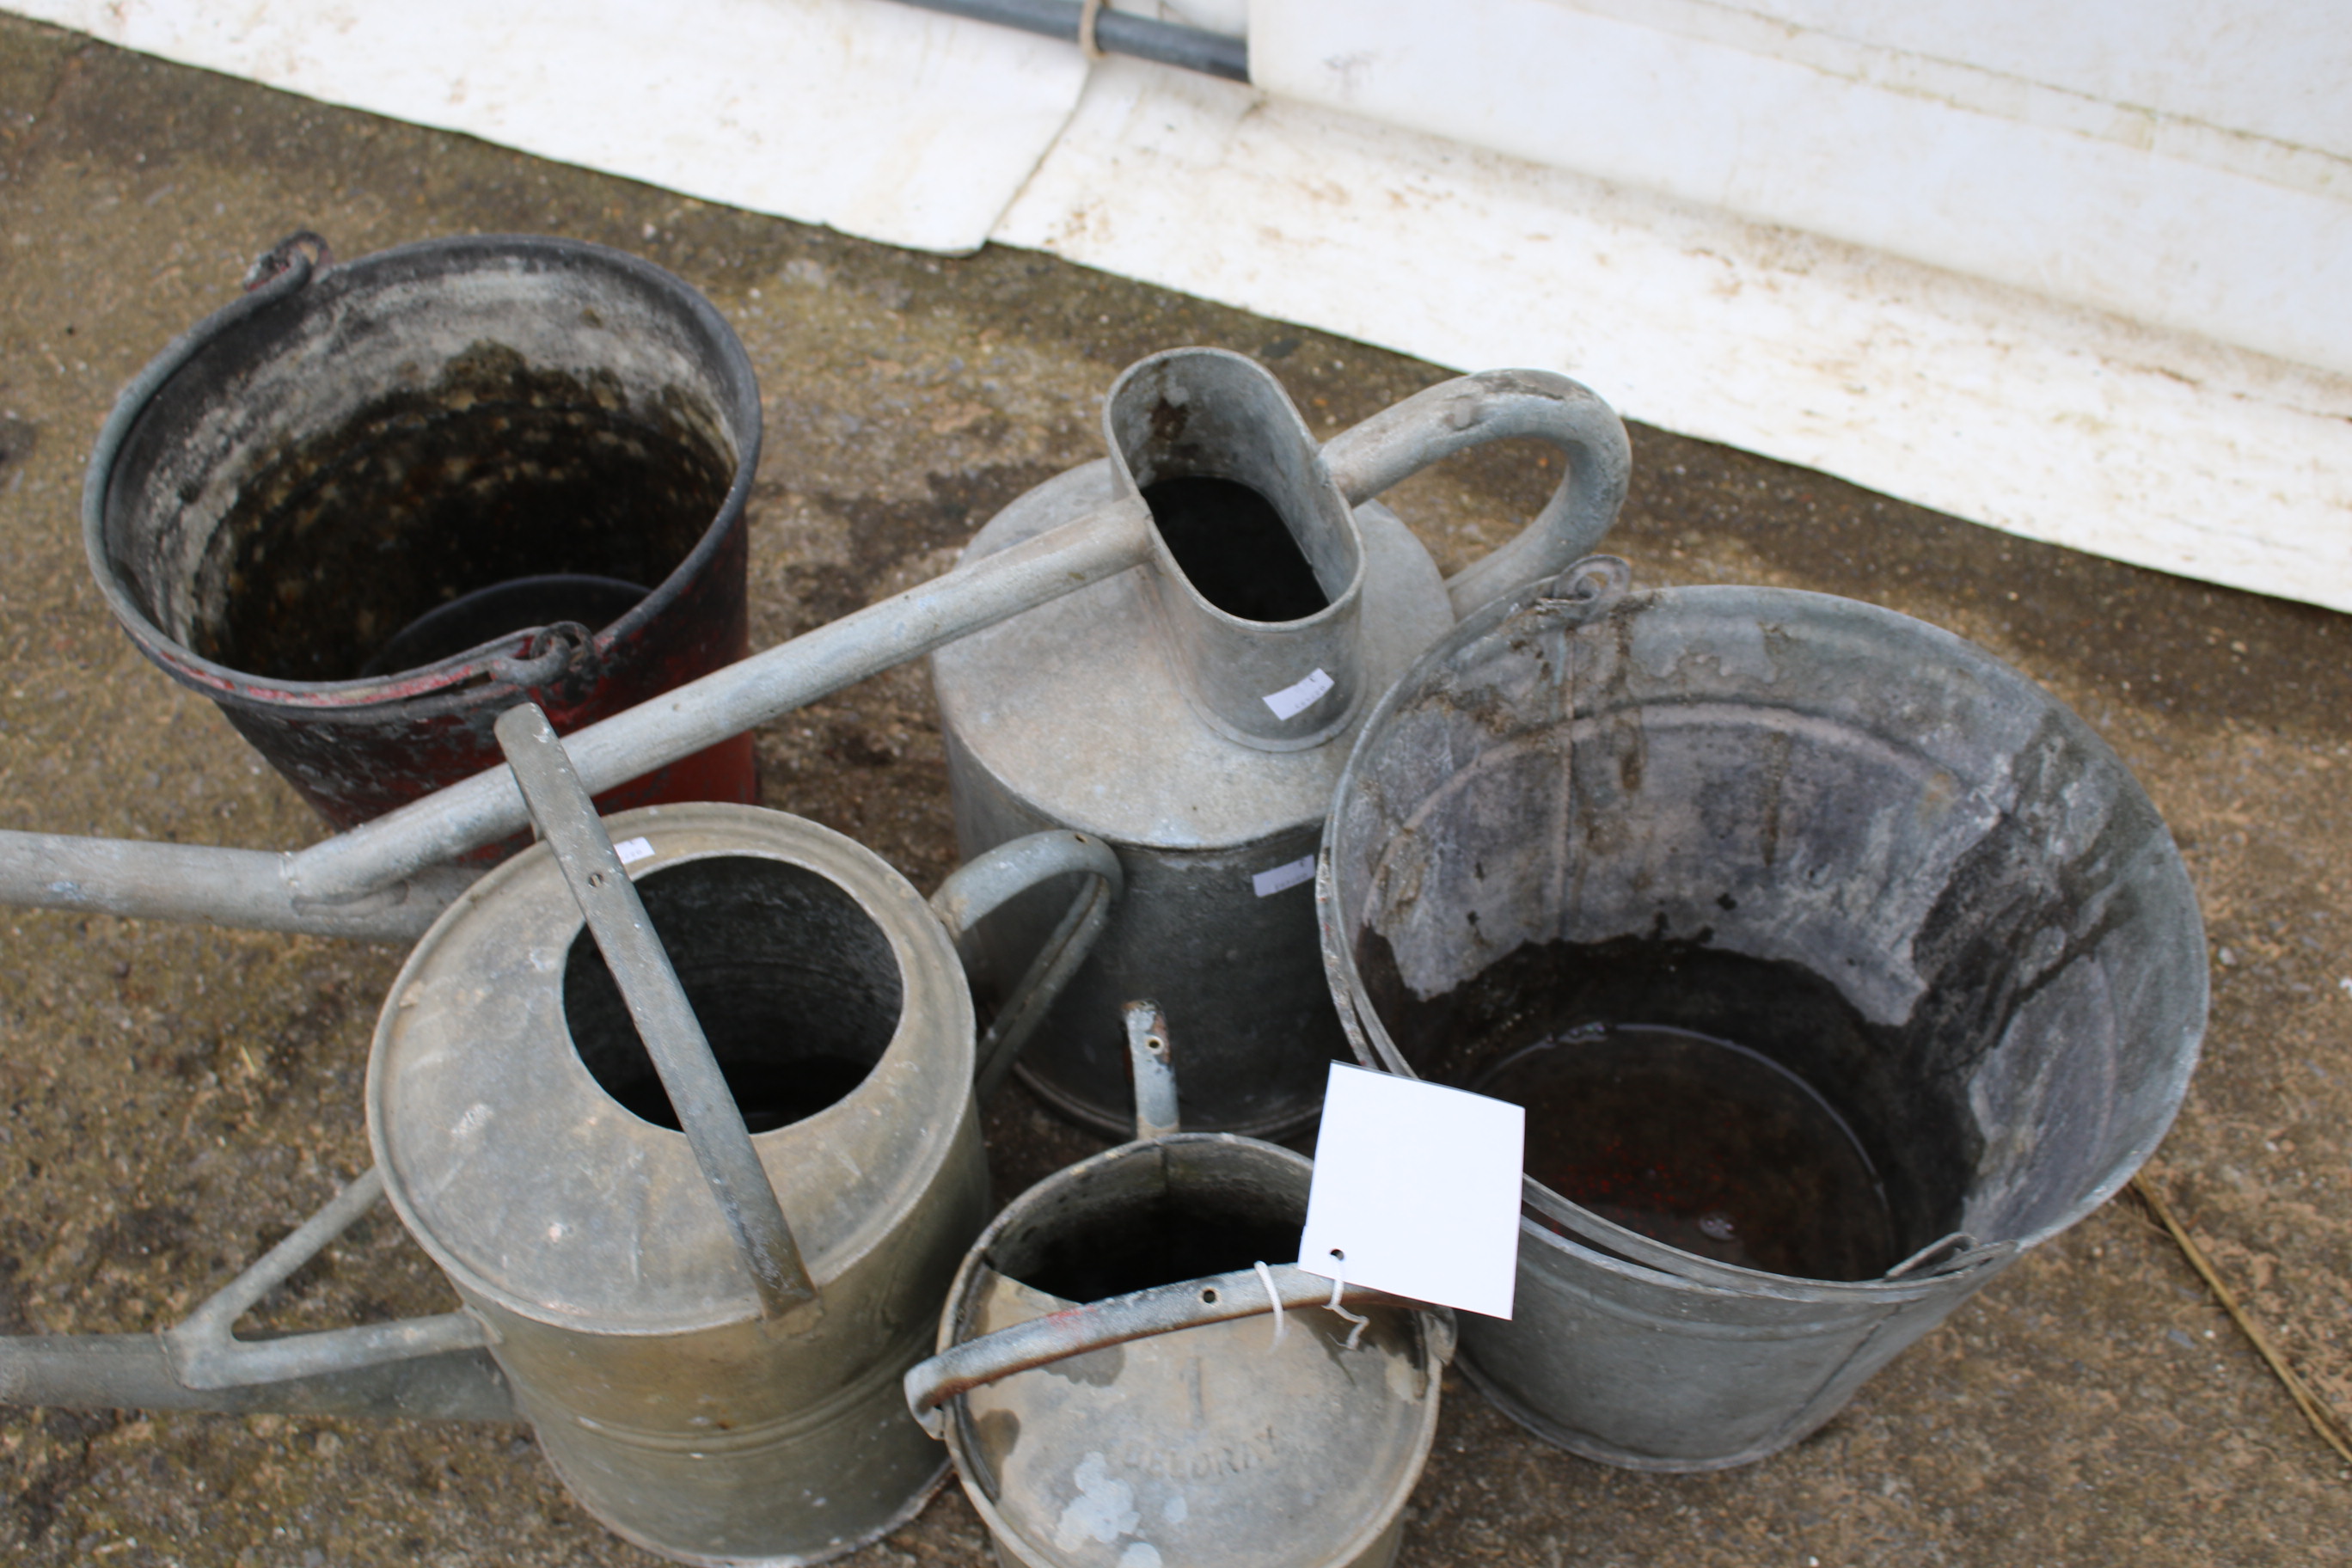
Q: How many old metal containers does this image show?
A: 5